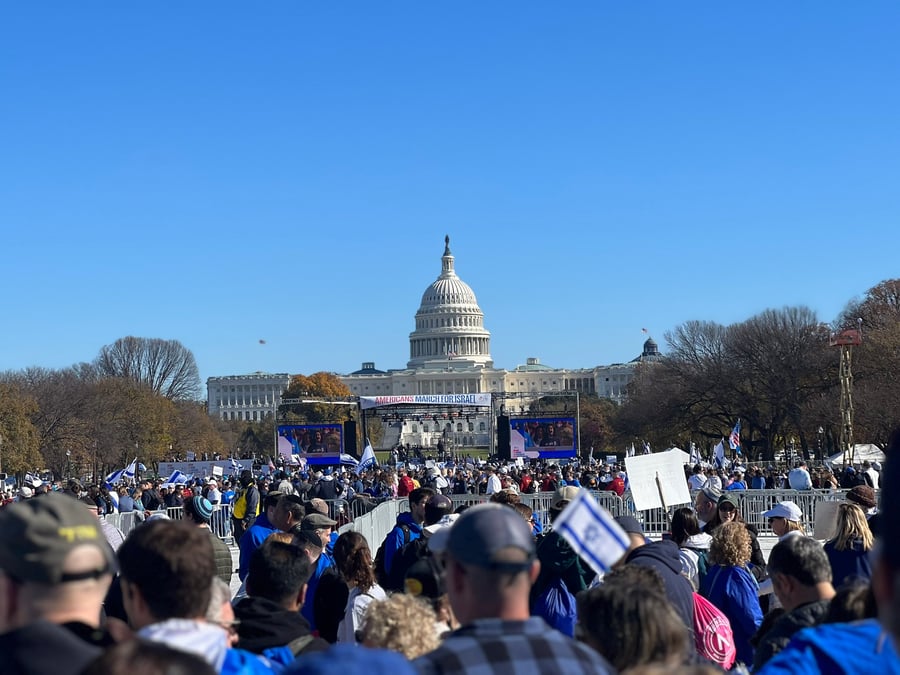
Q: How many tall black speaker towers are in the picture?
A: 2